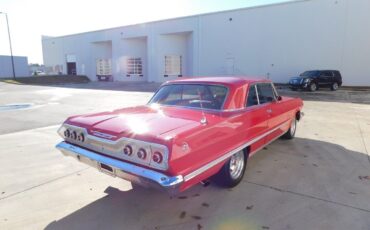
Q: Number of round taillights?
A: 6